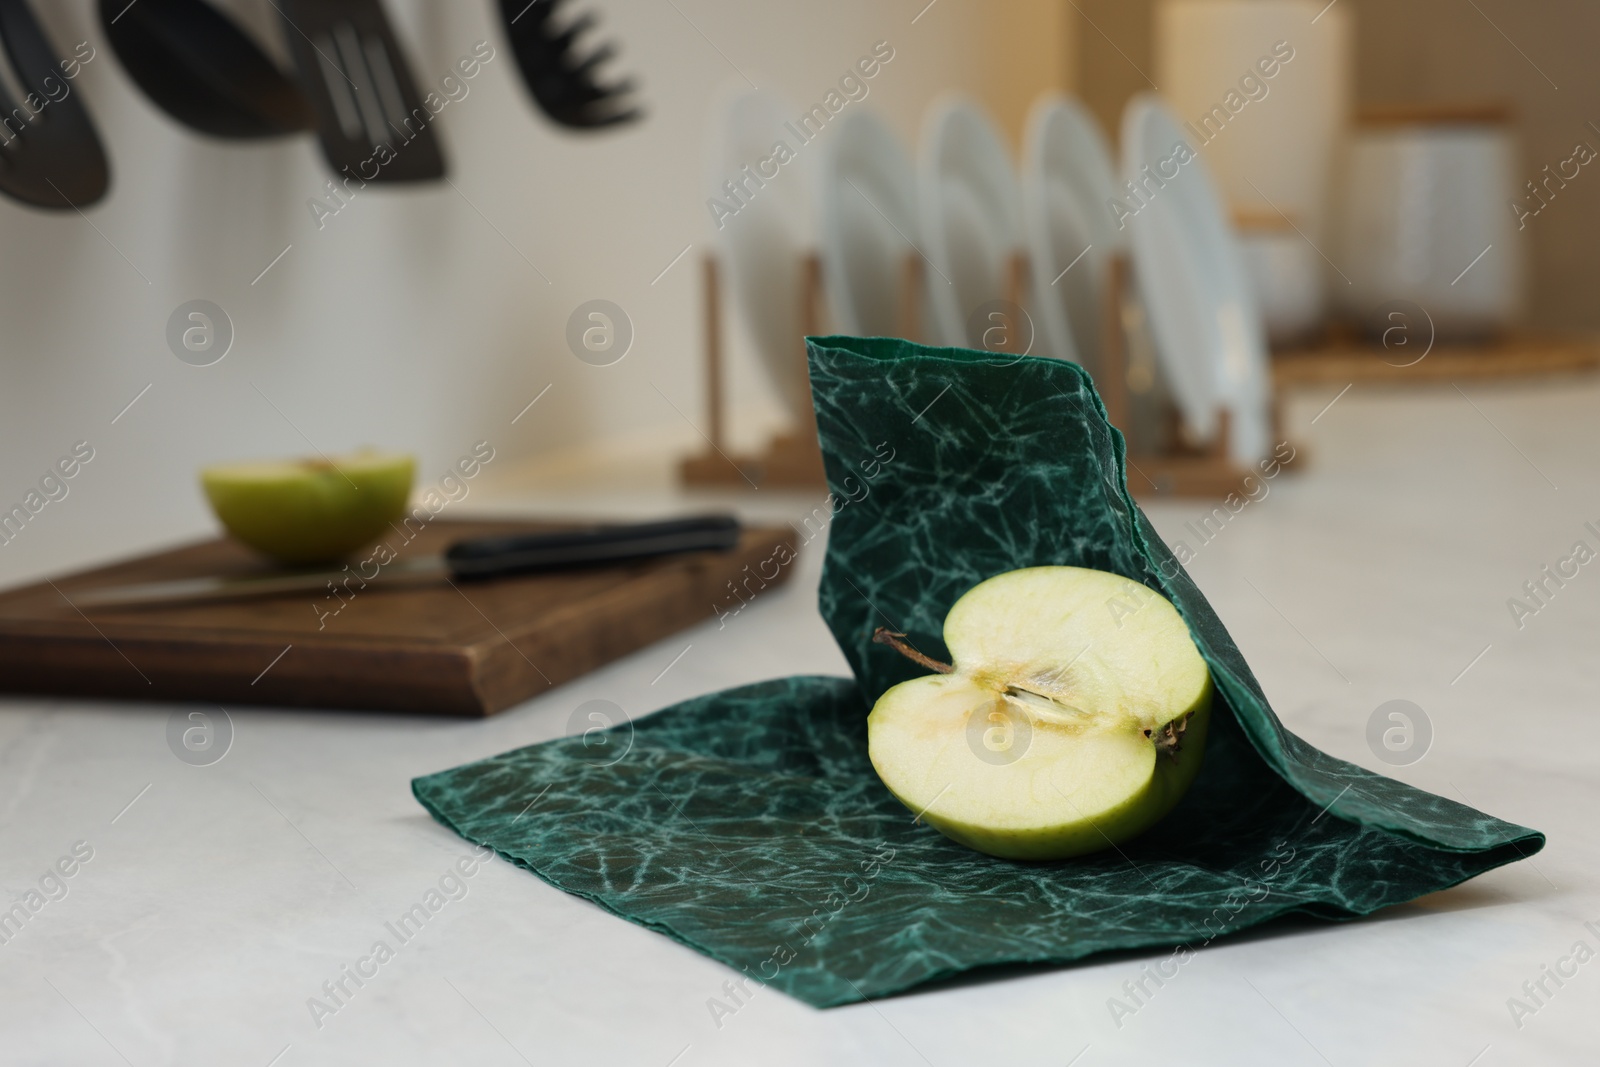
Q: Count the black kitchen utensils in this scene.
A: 4